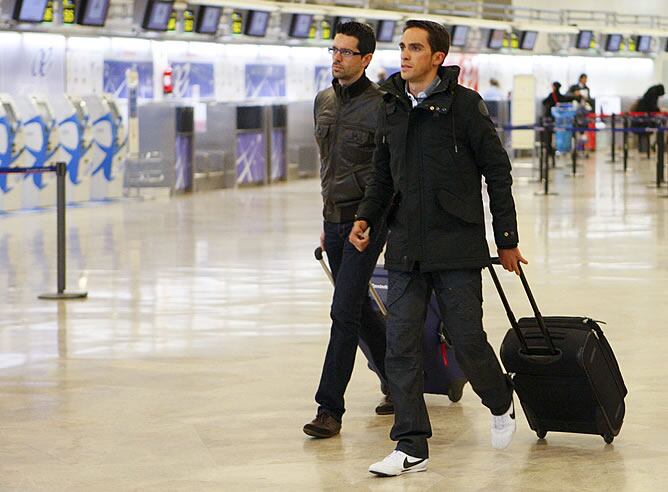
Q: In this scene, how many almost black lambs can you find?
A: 0